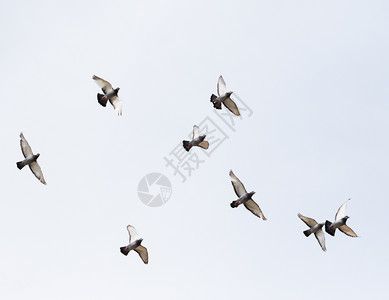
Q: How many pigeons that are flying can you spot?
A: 8